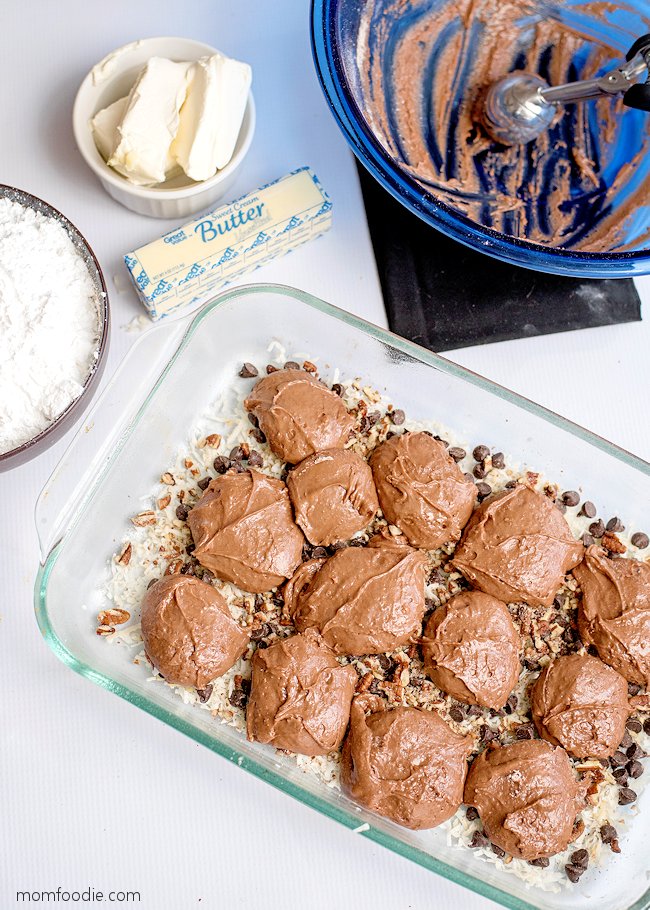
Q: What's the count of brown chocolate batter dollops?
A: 13